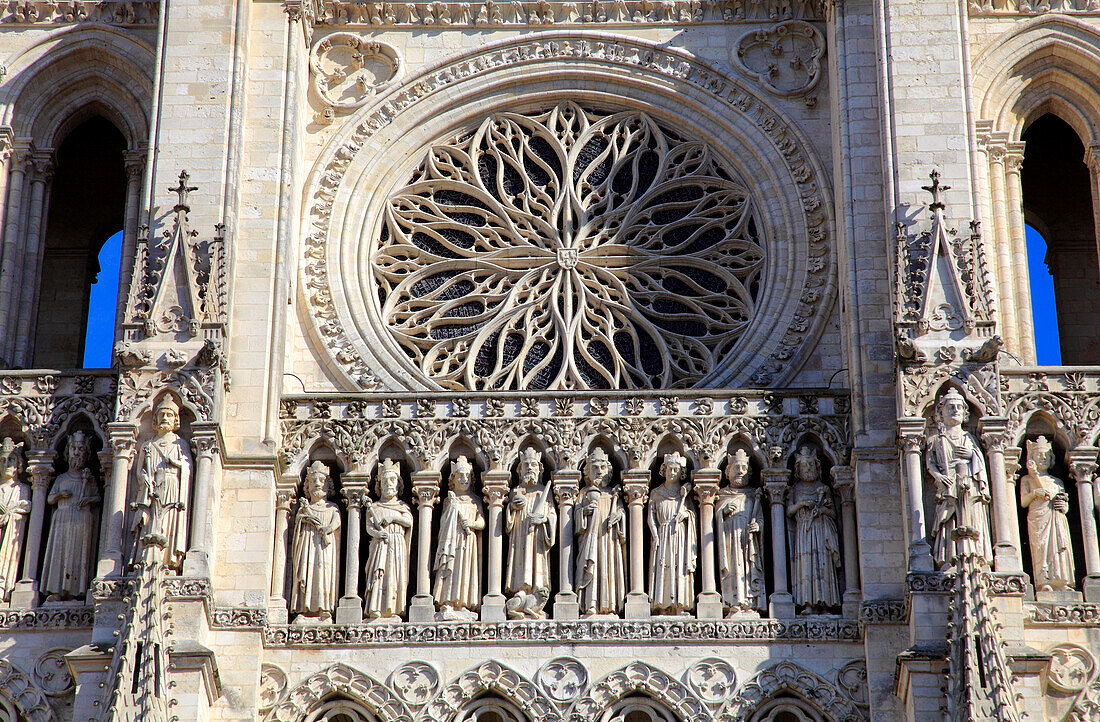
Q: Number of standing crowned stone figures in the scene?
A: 13